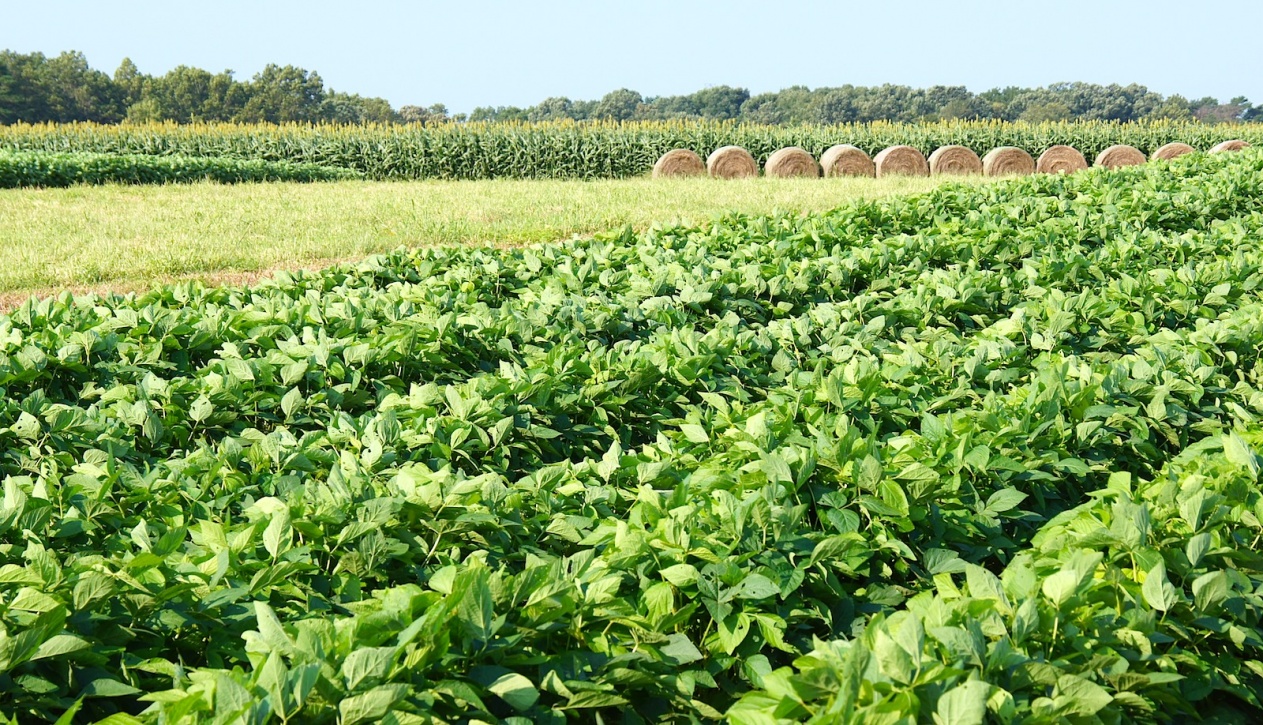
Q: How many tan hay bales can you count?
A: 11